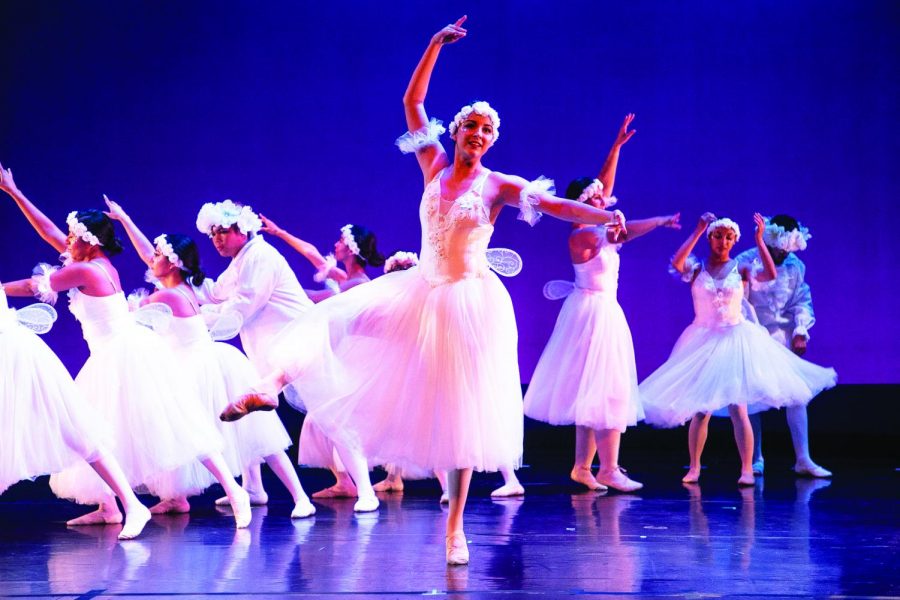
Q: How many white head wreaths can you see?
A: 9